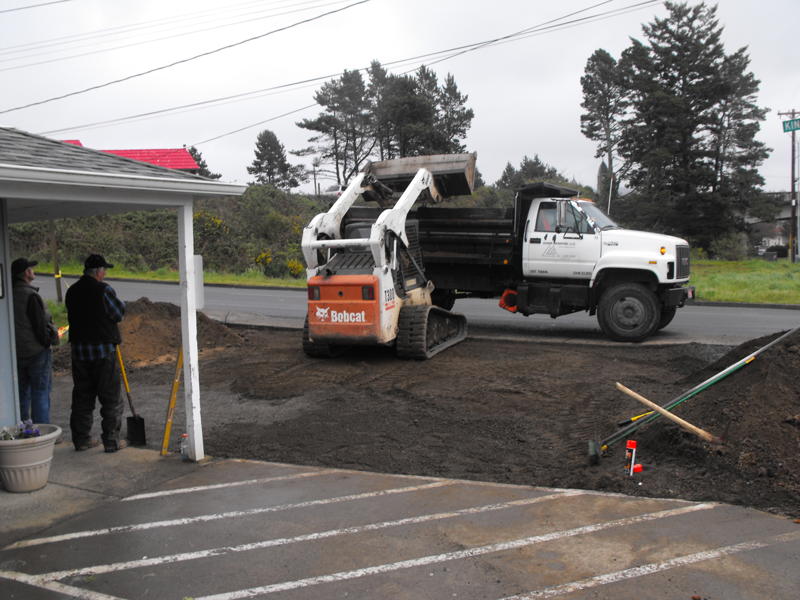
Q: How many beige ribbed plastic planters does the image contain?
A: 1